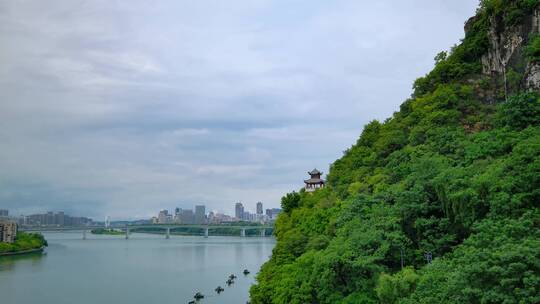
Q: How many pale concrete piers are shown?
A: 6